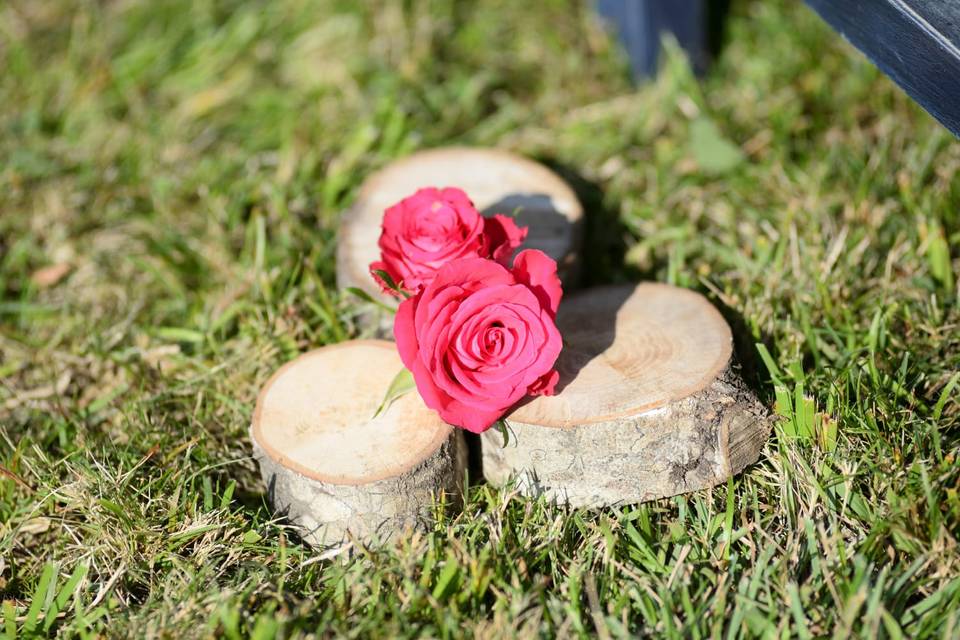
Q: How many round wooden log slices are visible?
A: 3